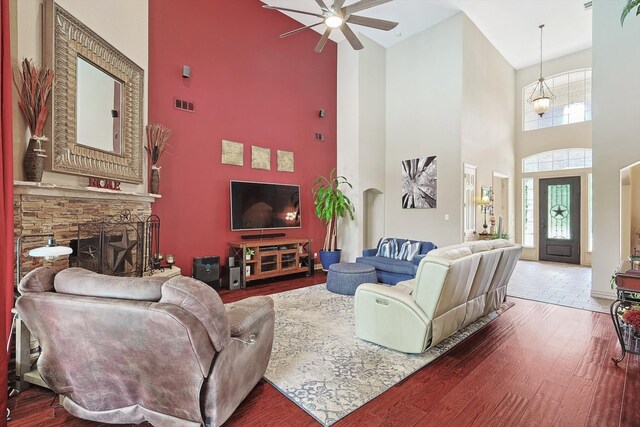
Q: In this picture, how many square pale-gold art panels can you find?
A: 3